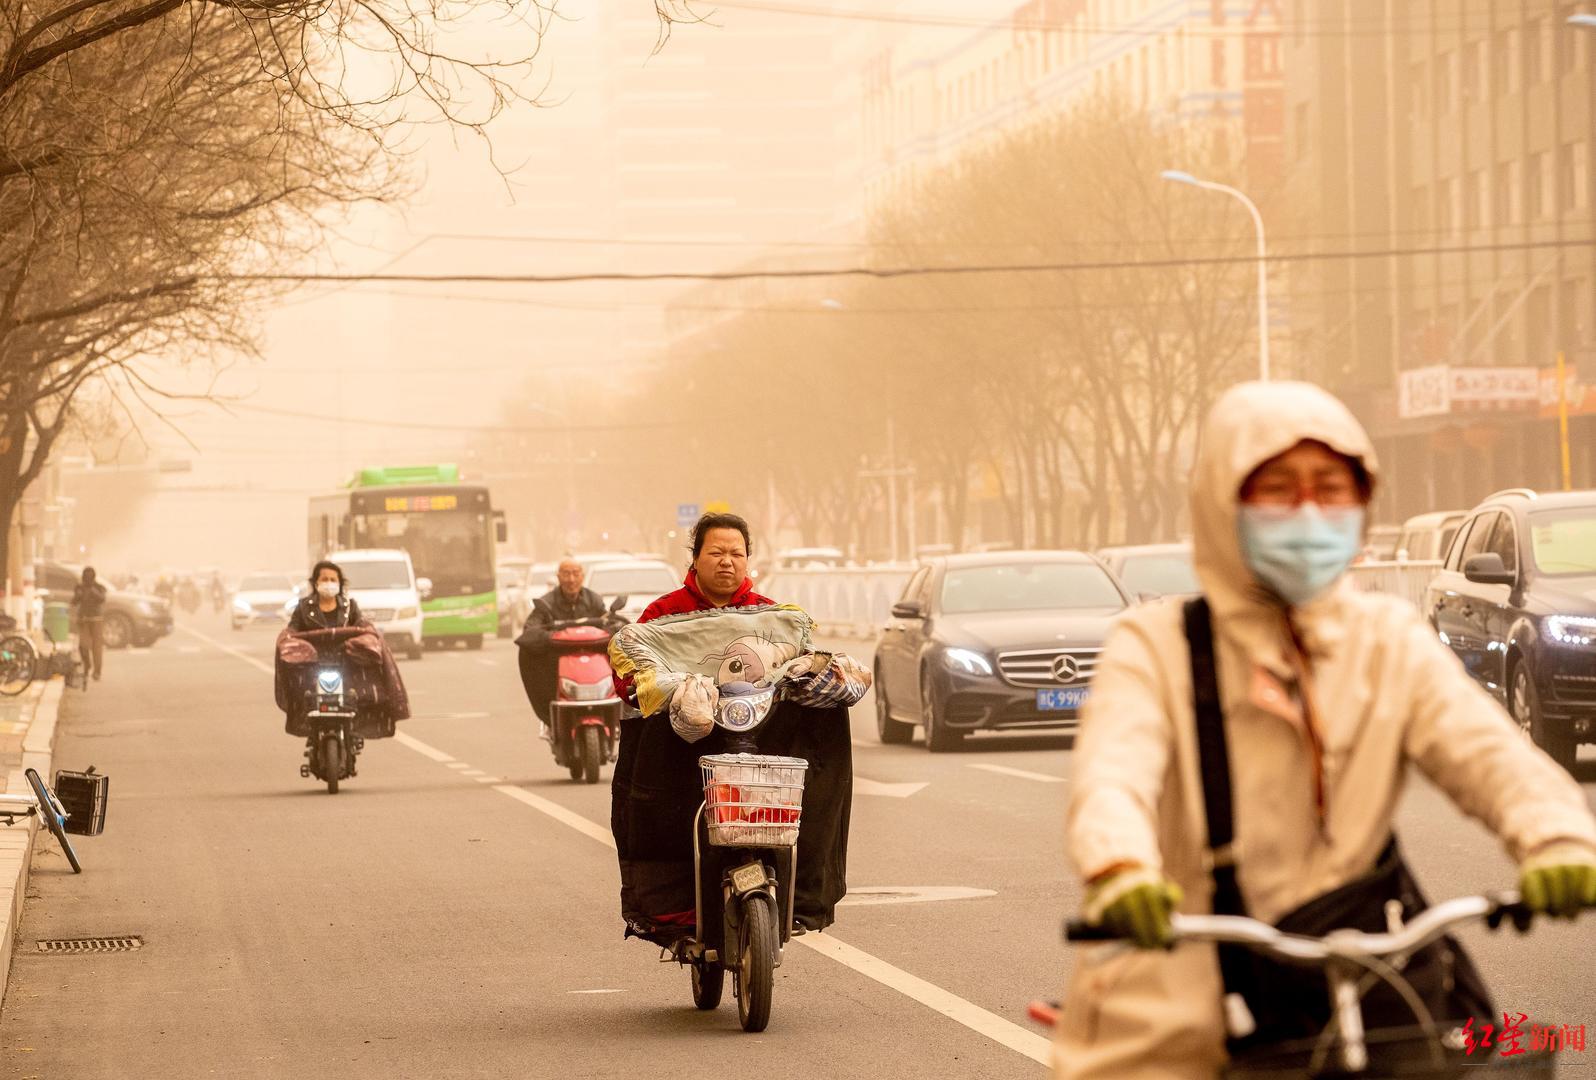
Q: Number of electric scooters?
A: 3